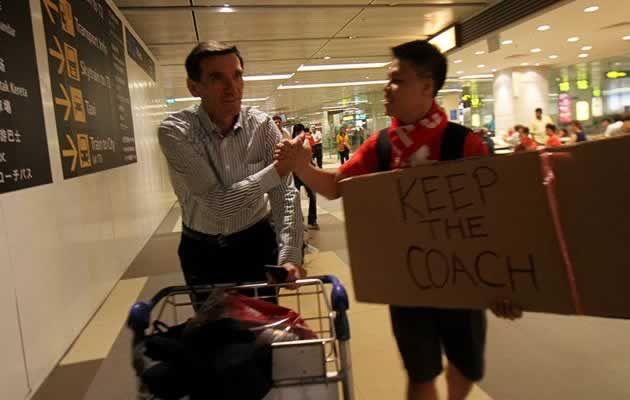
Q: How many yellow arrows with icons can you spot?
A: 4